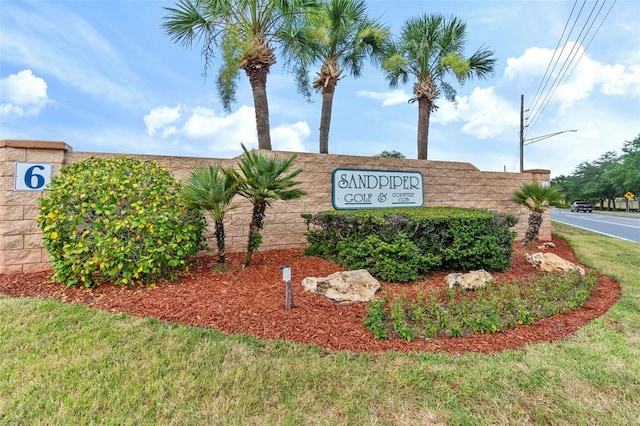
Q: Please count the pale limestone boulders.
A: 3